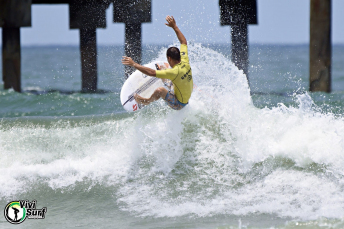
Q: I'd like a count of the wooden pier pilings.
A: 5